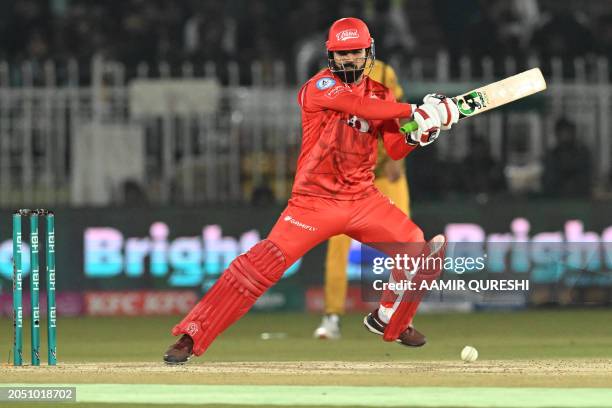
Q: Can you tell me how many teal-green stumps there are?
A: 3